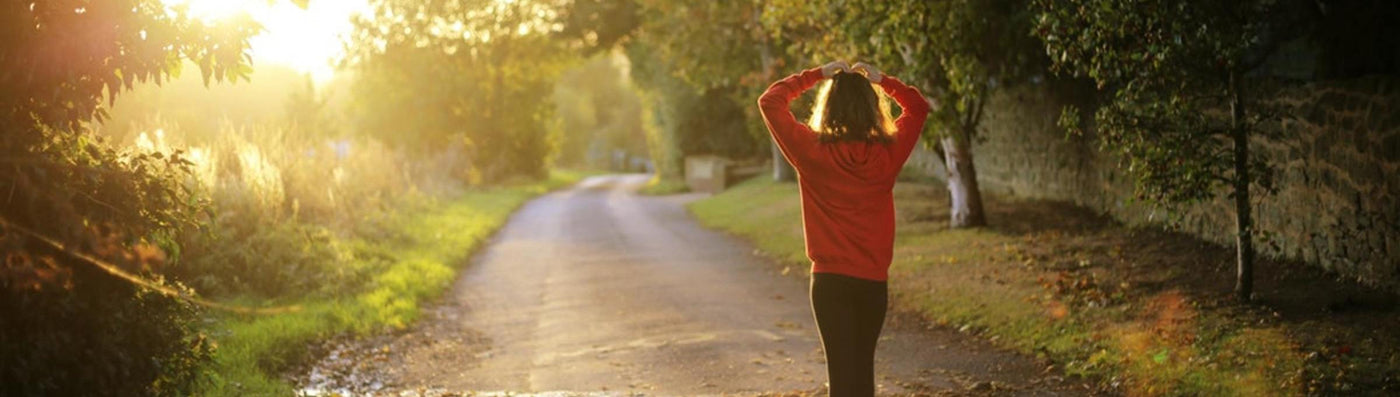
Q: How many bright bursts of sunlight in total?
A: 1